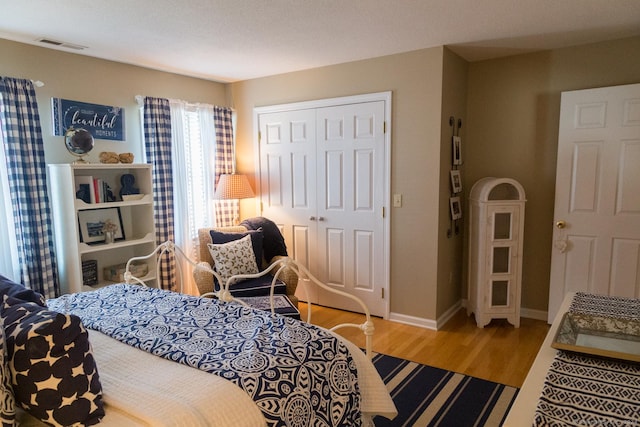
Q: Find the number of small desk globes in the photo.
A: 1